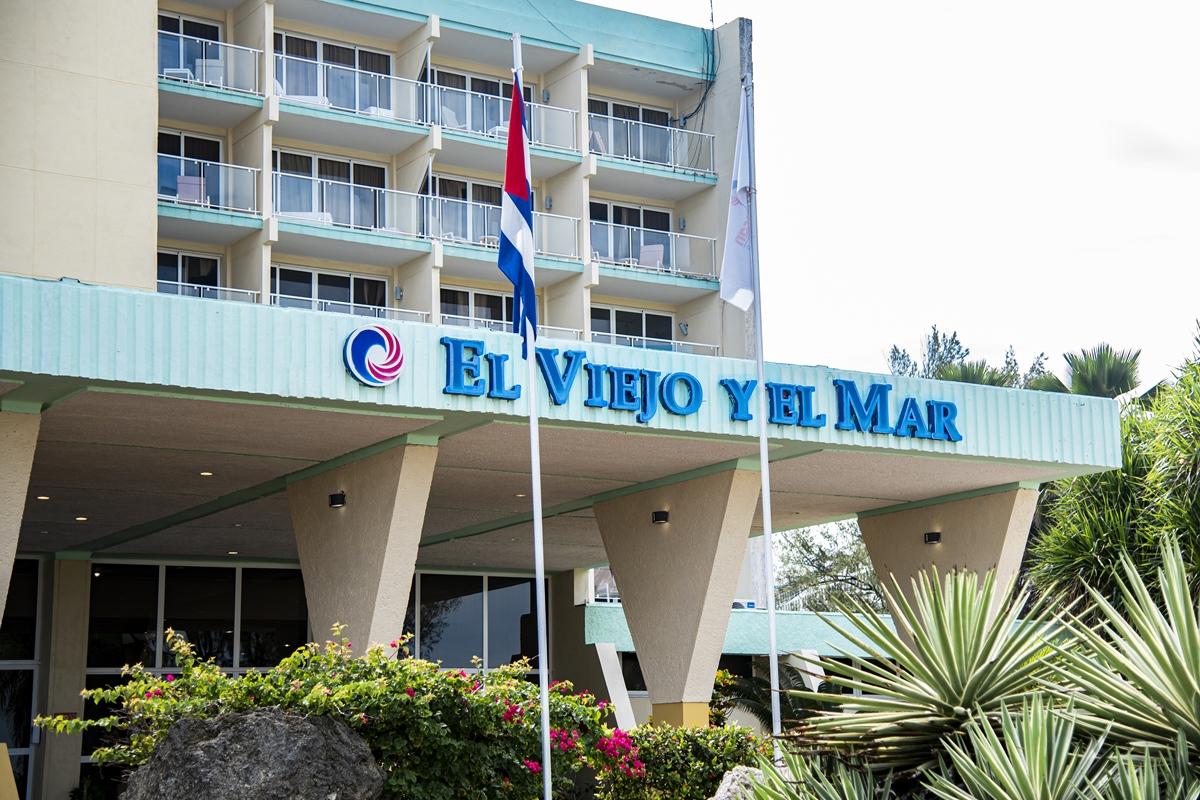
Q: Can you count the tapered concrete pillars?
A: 4